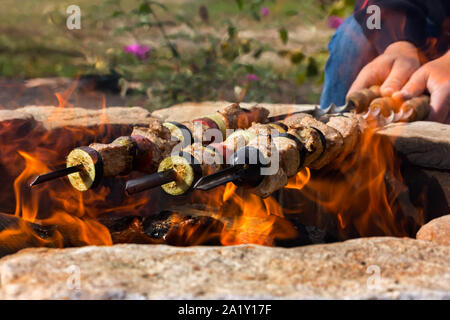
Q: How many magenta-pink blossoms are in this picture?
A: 4